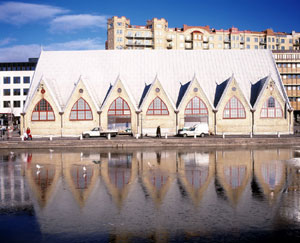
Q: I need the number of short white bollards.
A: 10